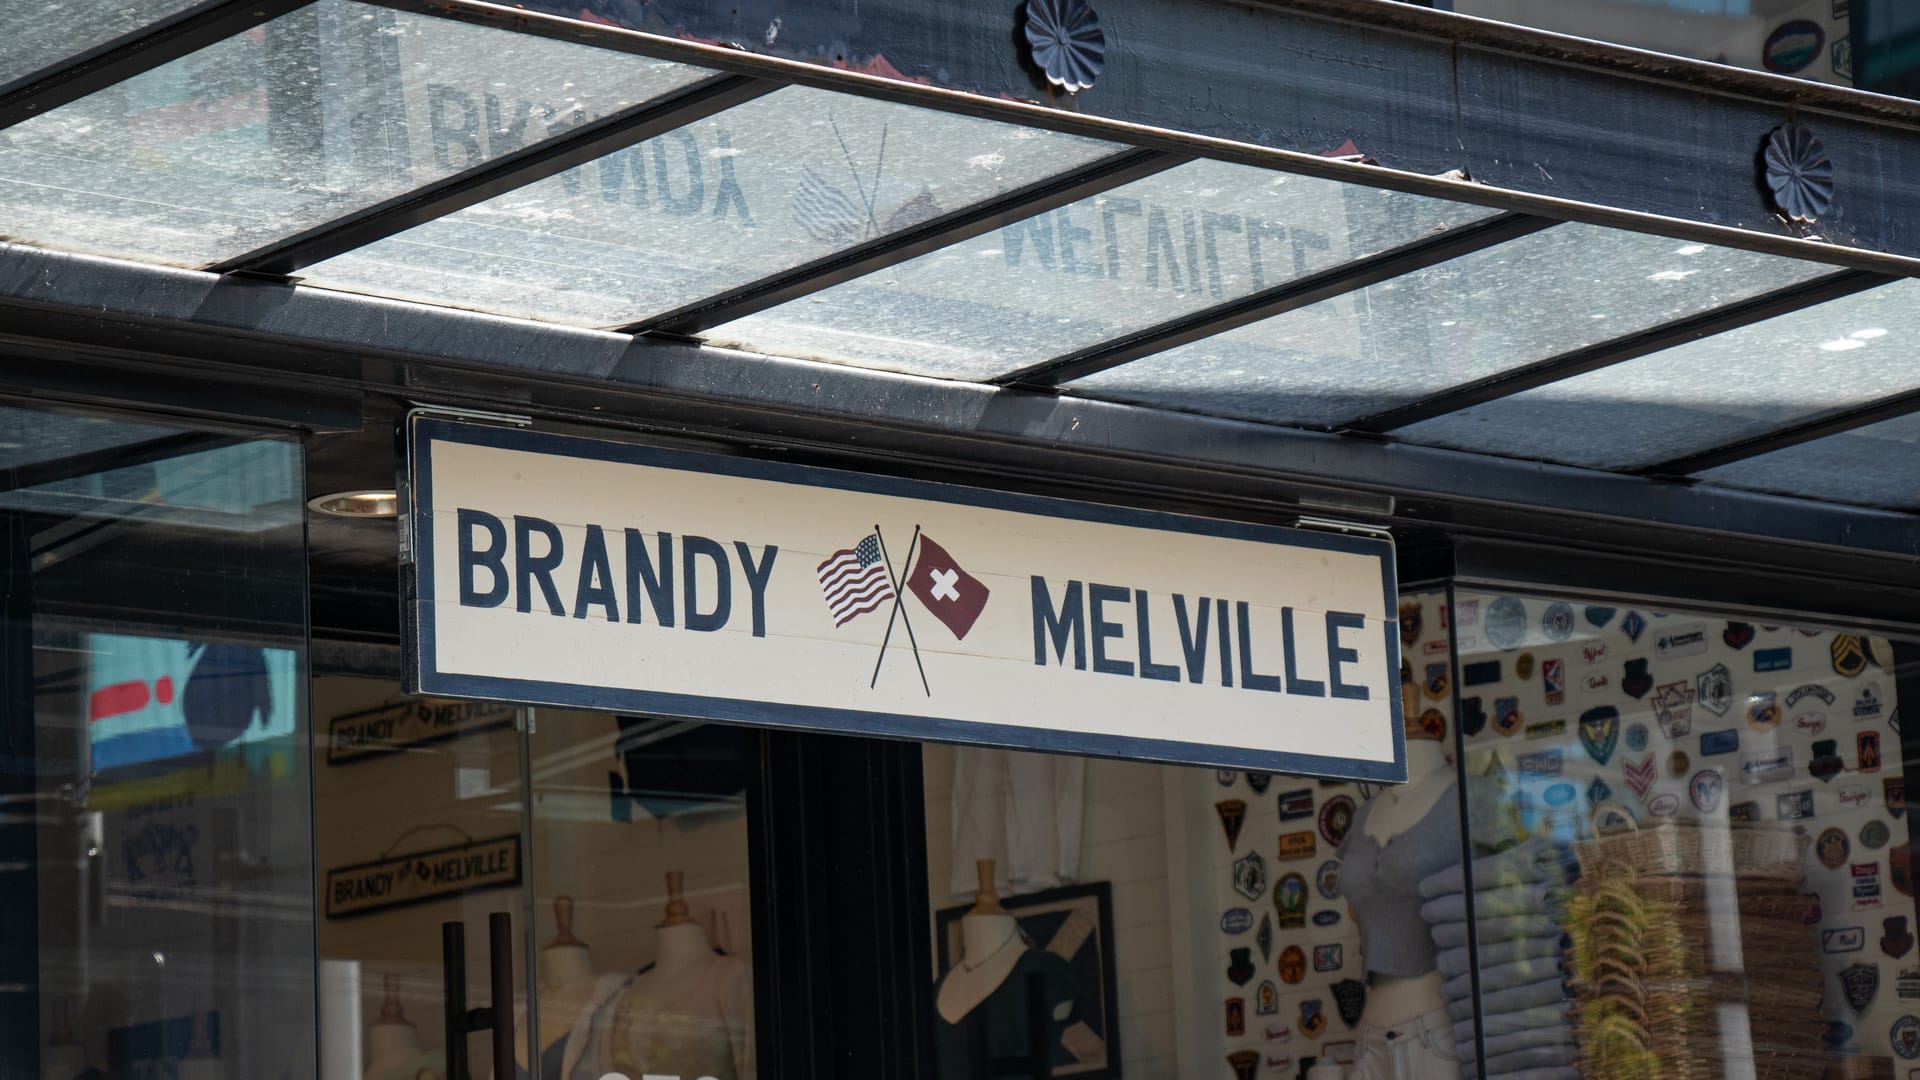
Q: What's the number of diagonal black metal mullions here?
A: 6